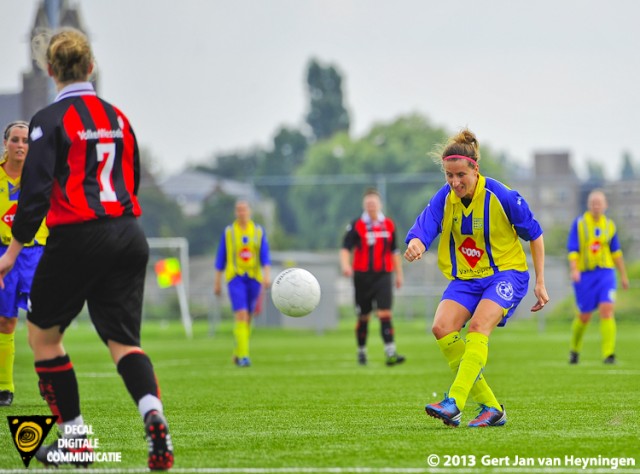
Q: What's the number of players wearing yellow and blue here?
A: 4